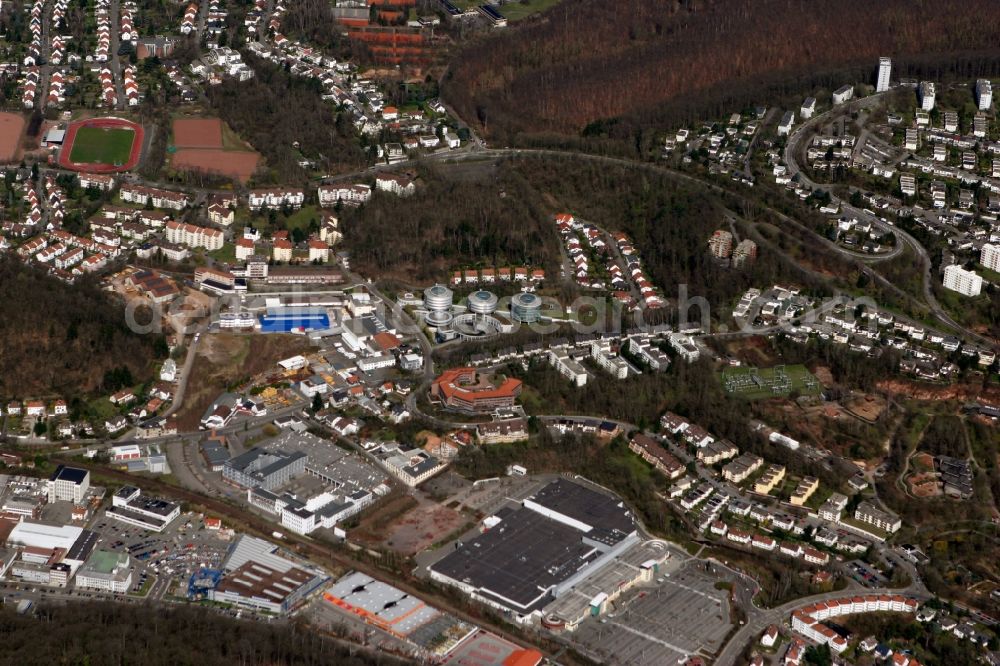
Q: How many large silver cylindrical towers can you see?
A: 3